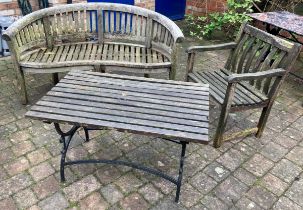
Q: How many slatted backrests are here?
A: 2